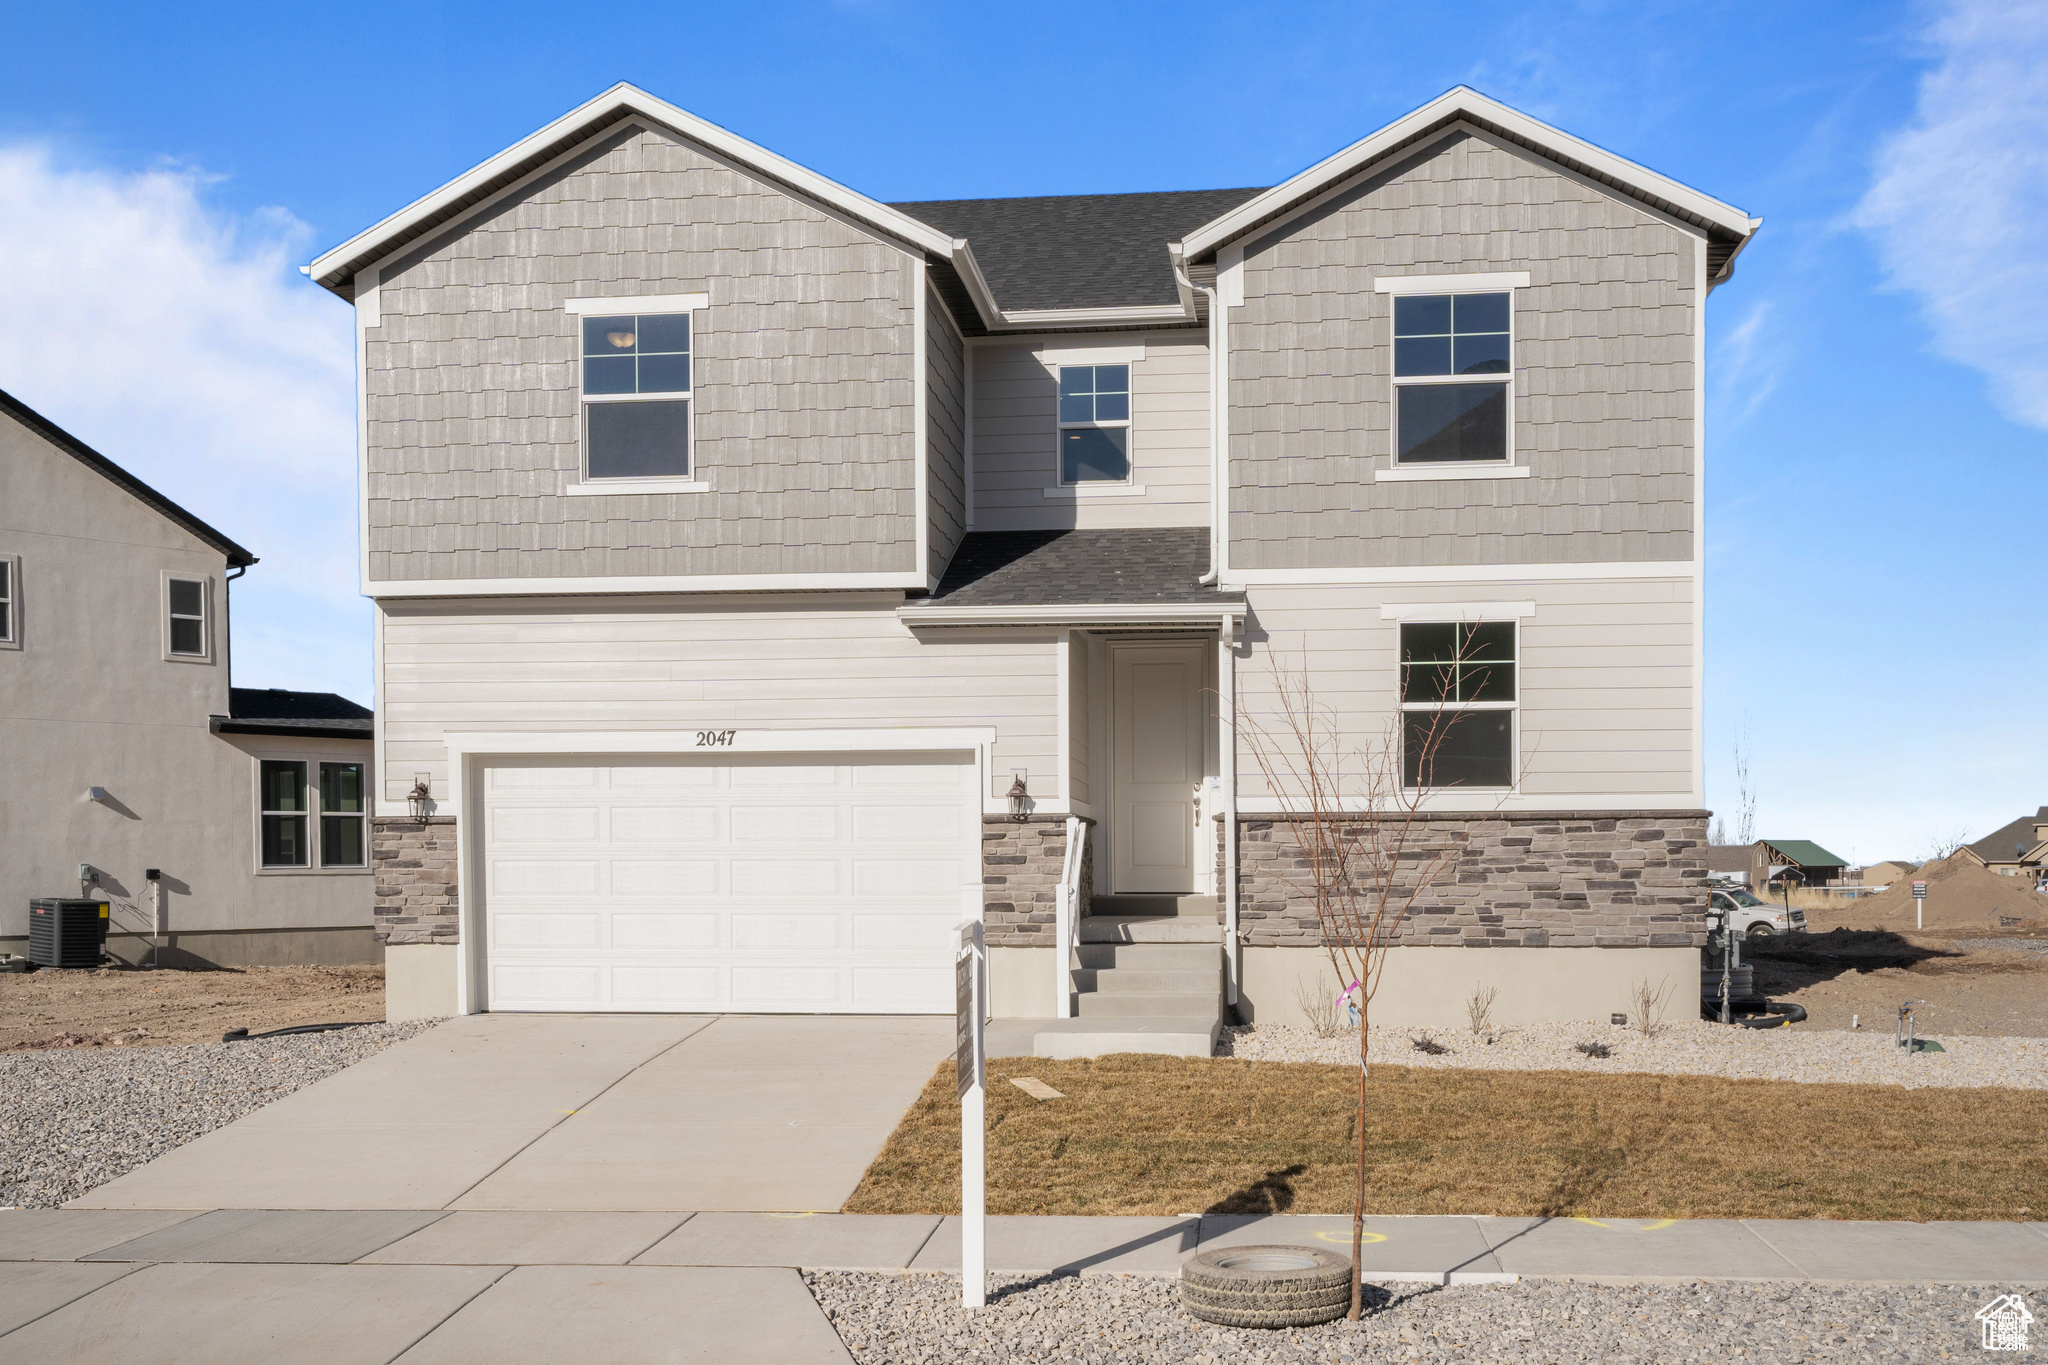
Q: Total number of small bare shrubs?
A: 3